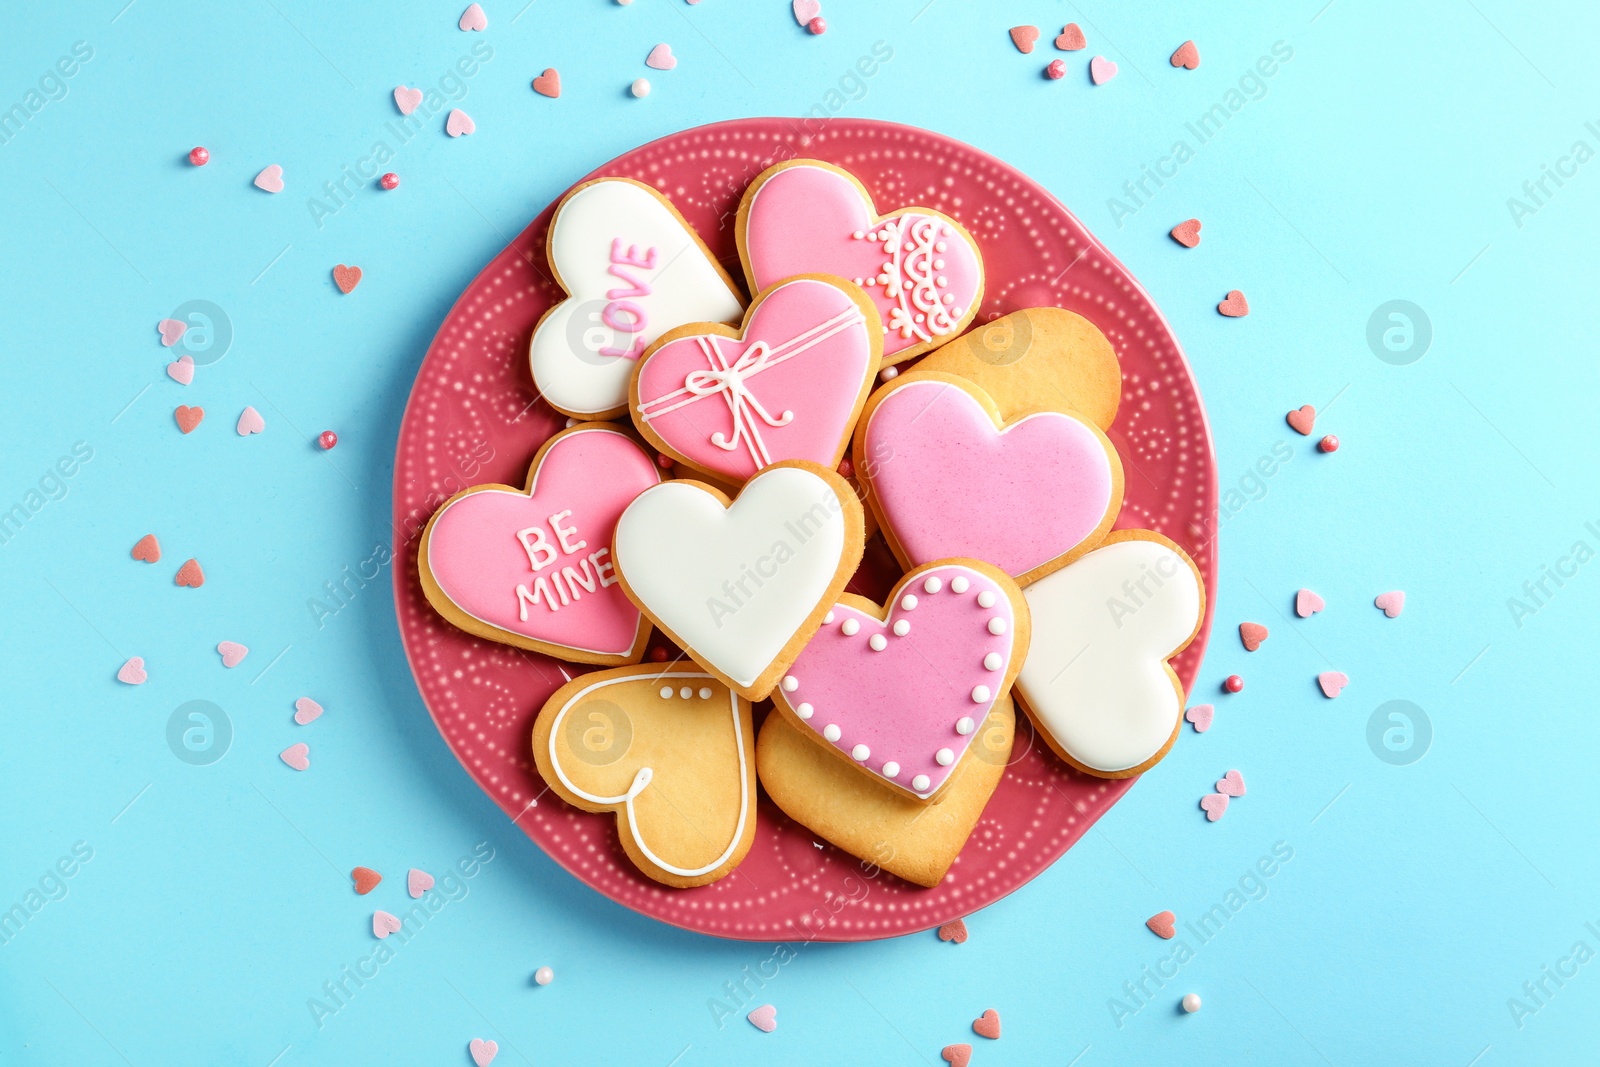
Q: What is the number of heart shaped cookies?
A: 11